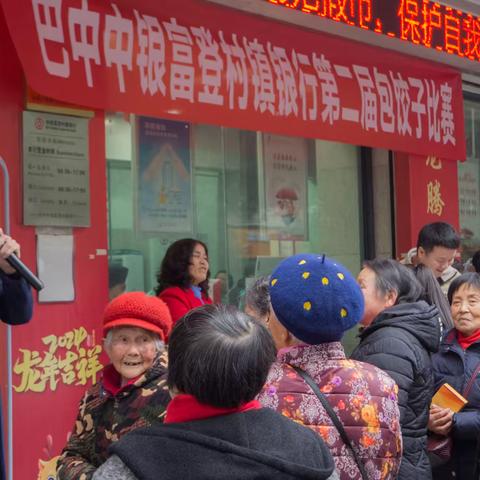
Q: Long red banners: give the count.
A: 1